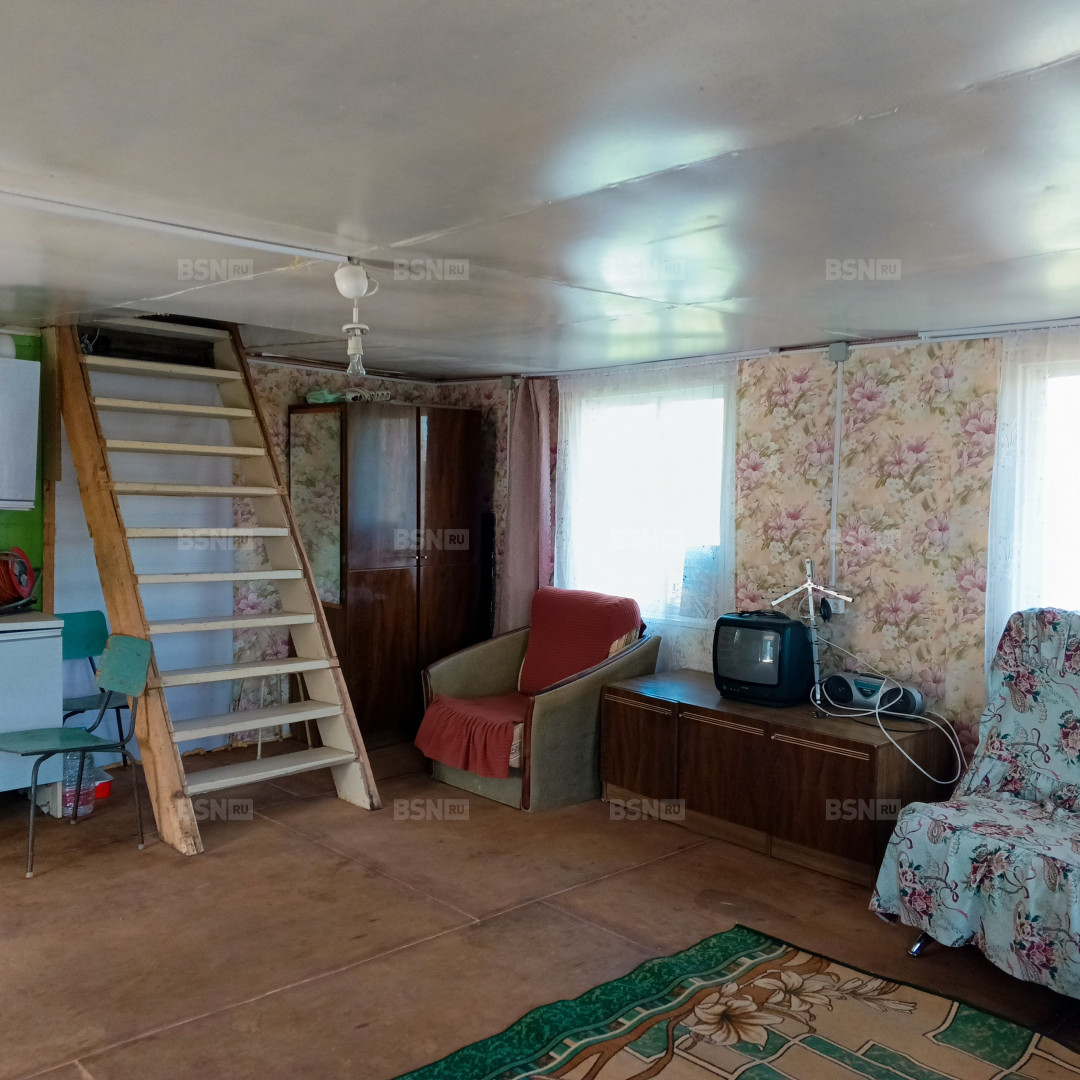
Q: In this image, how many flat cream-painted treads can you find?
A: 11